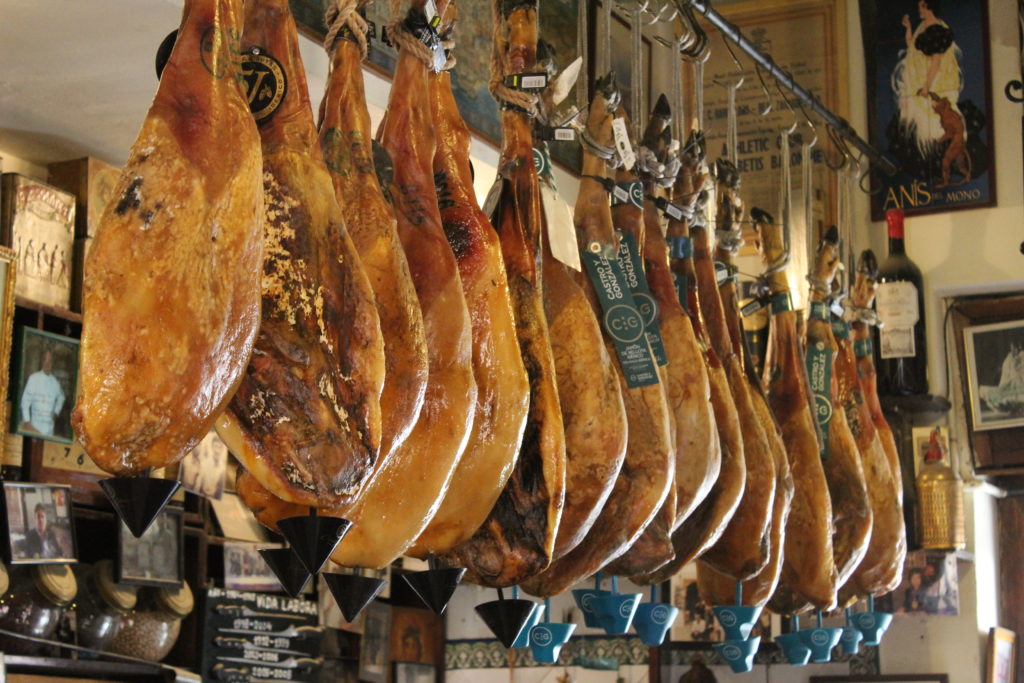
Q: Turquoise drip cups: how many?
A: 11